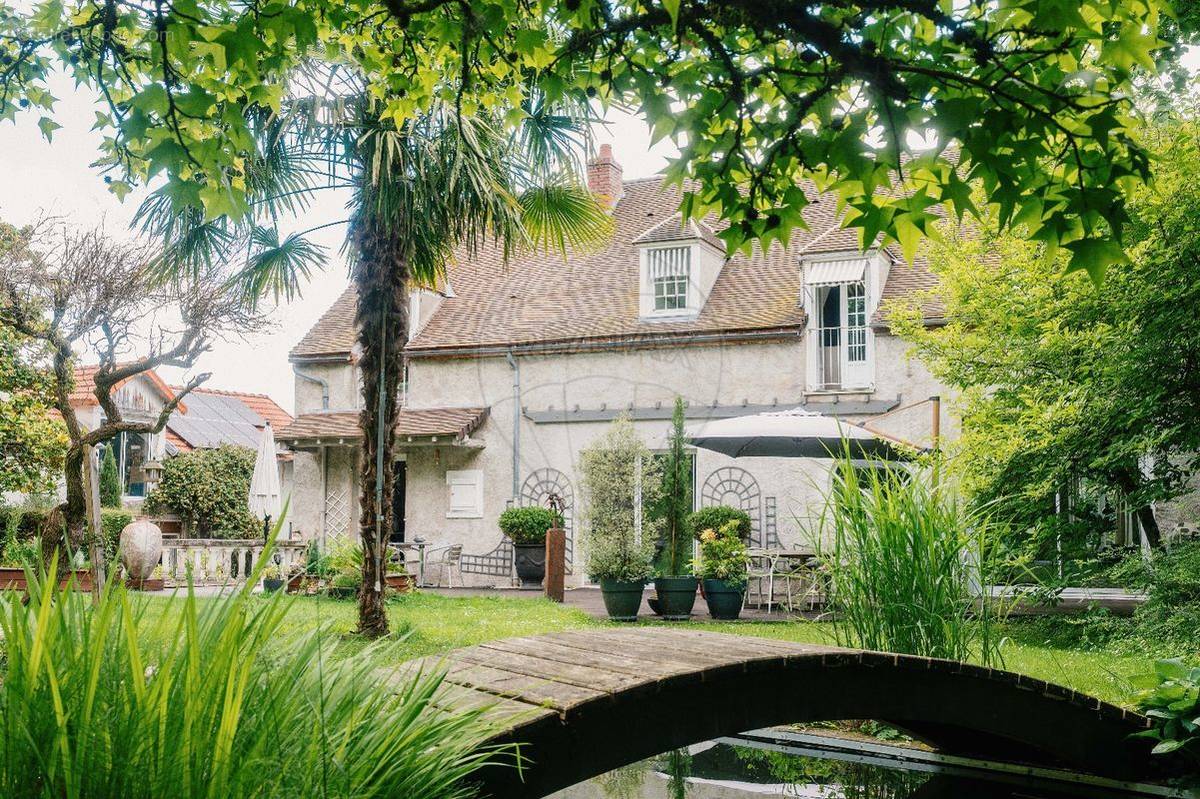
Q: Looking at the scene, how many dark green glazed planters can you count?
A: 3